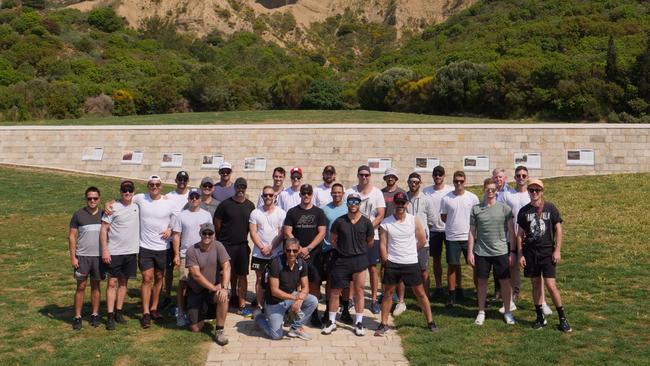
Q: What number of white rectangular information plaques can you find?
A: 10